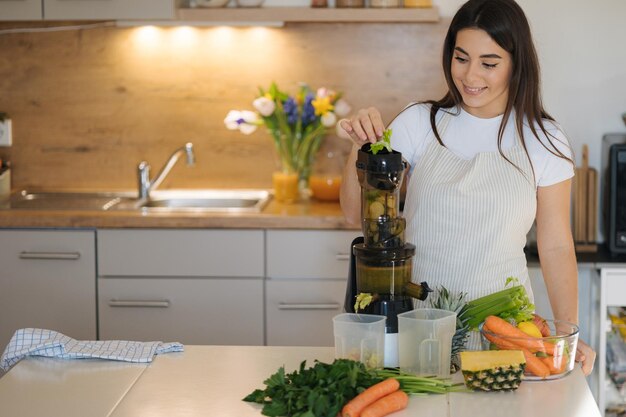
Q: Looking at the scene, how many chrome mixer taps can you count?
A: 1